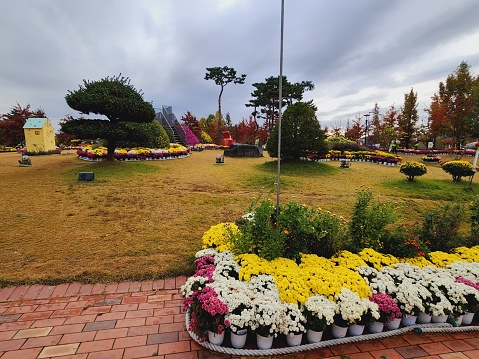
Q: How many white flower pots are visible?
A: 14